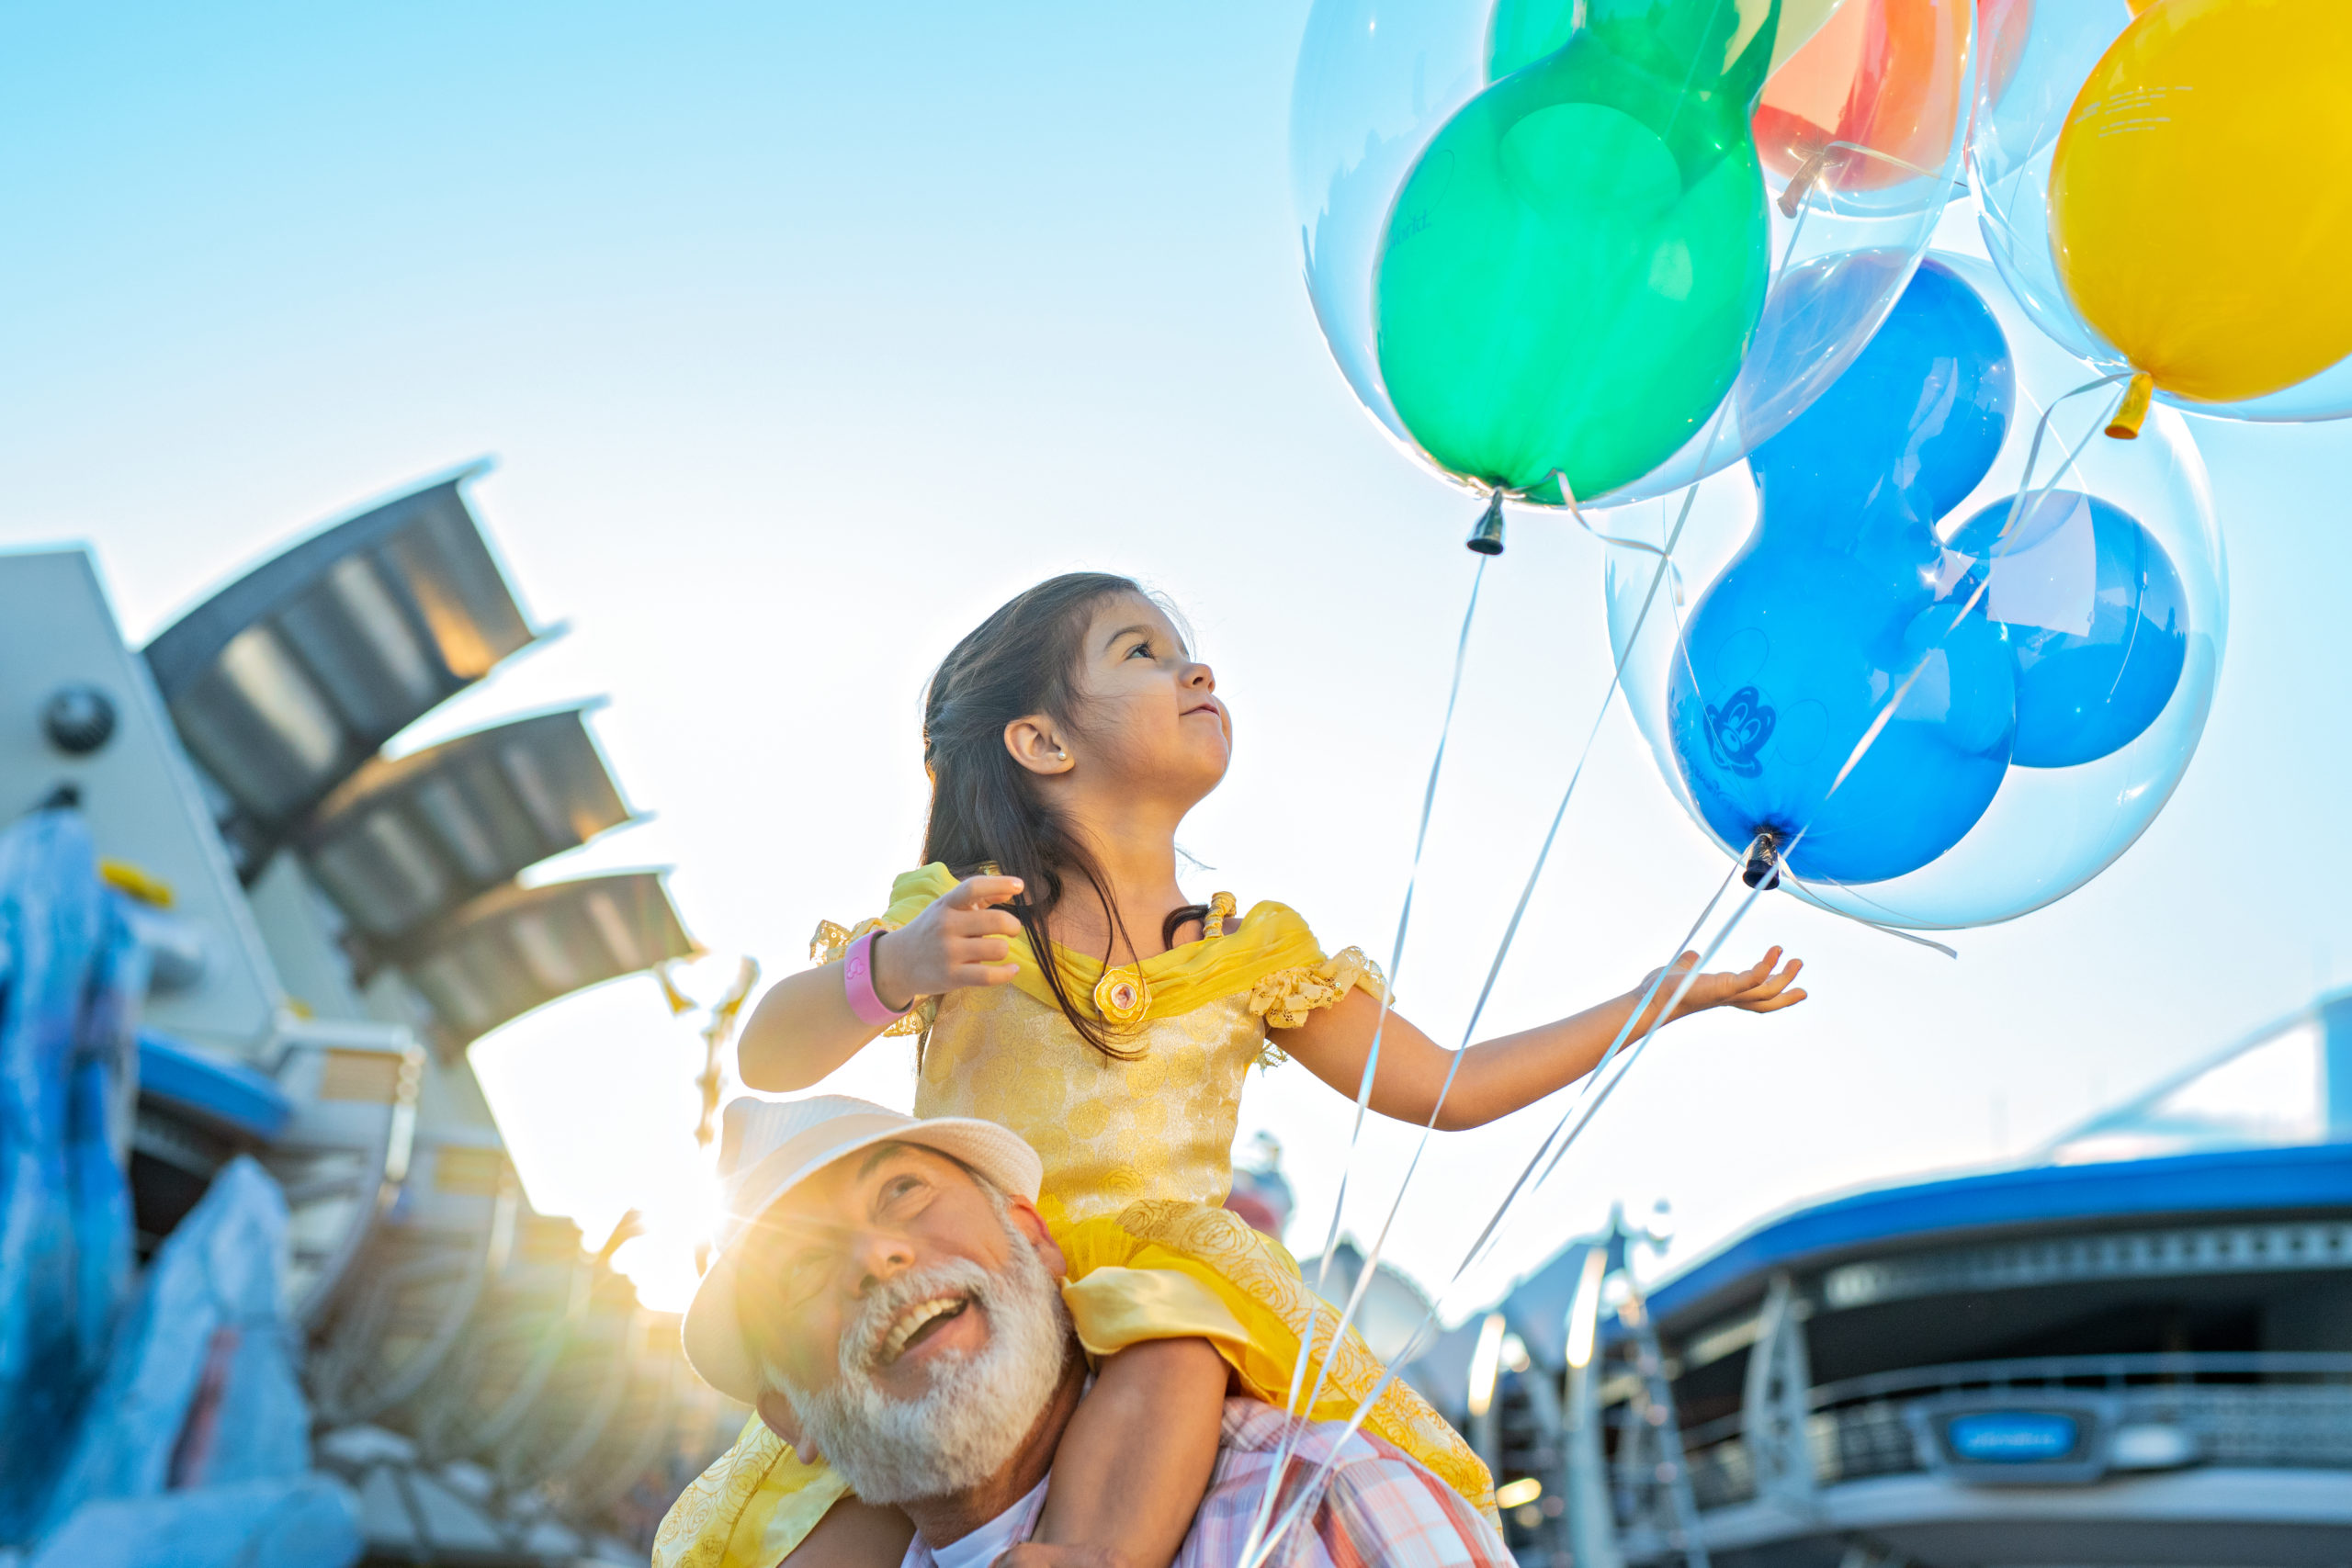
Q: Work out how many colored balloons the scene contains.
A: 4